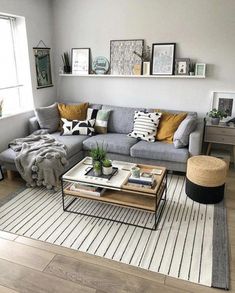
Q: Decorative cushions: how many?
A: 7